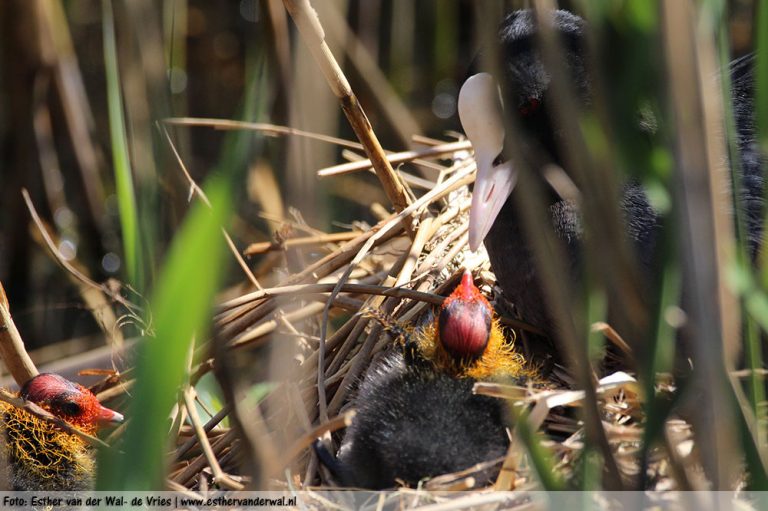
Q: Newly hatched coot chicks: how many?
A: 2